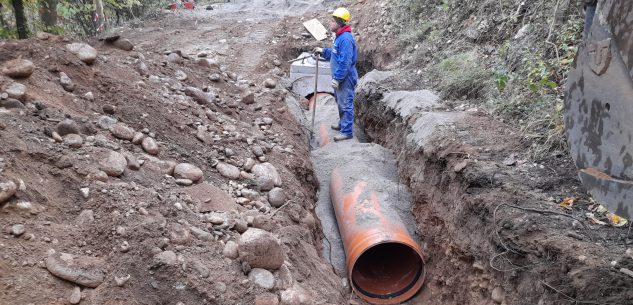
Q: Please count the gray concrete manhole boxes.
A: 1